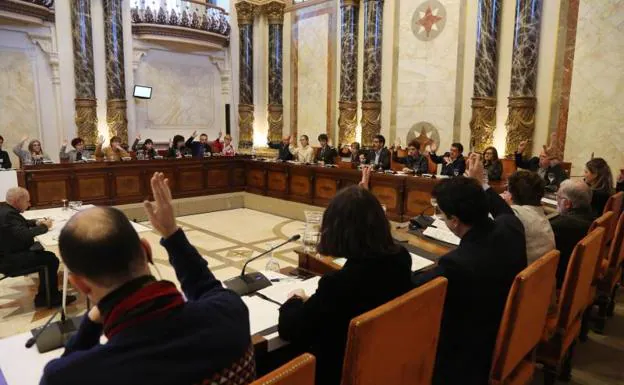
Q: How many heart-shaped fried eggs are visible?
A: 0